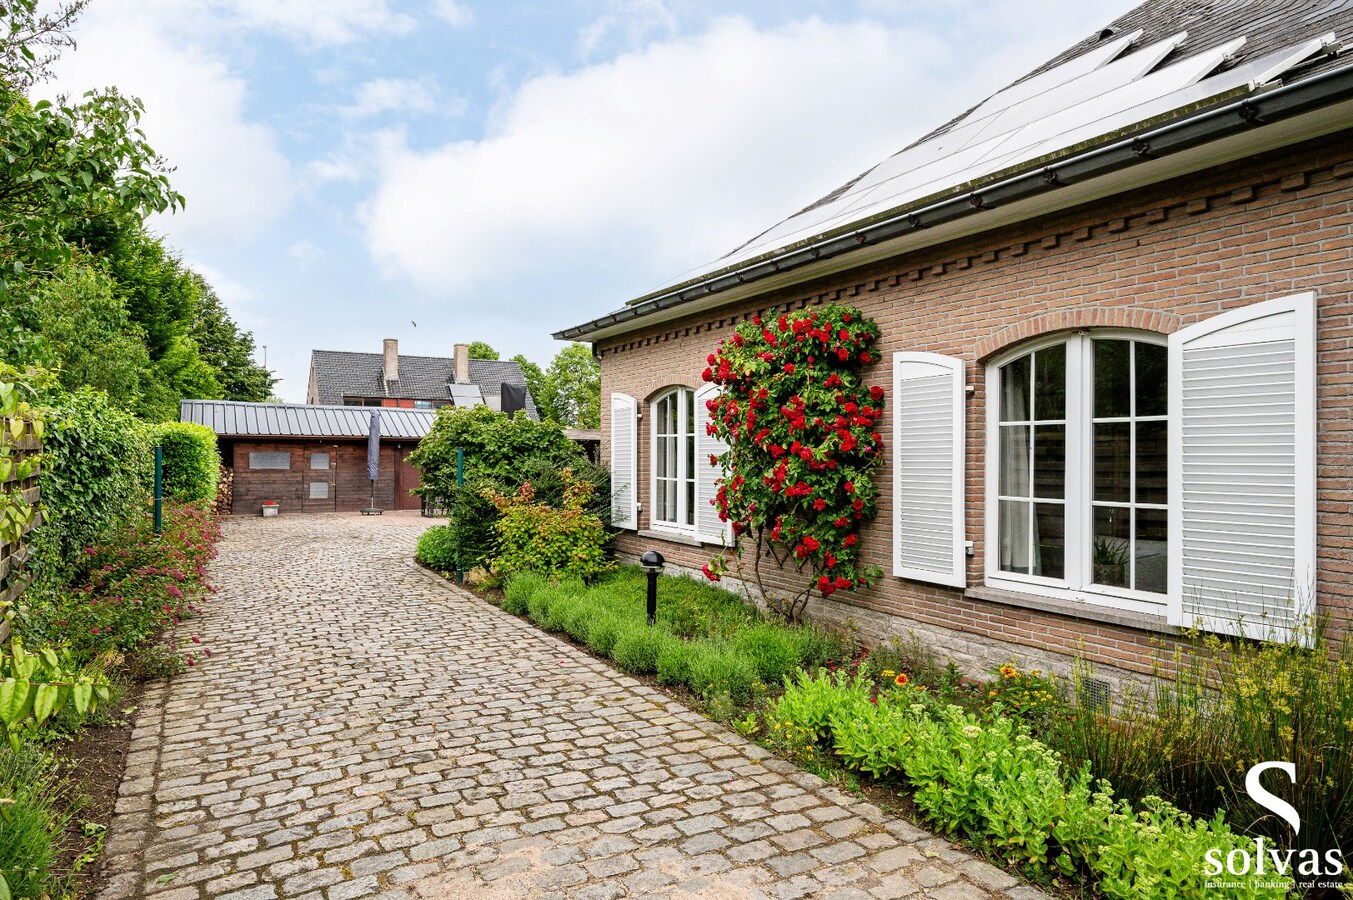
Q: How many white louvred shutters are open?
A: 4